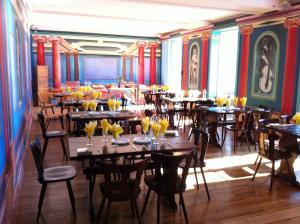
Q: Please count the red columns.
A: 12